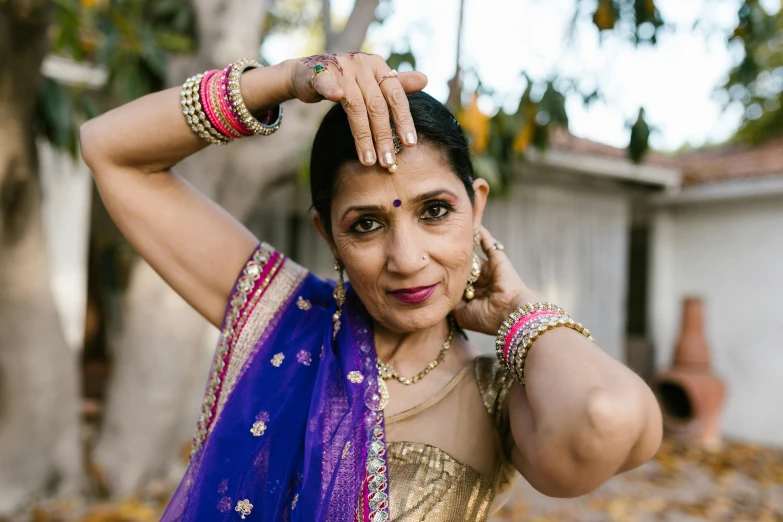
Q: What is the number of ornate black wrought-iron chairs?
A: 0